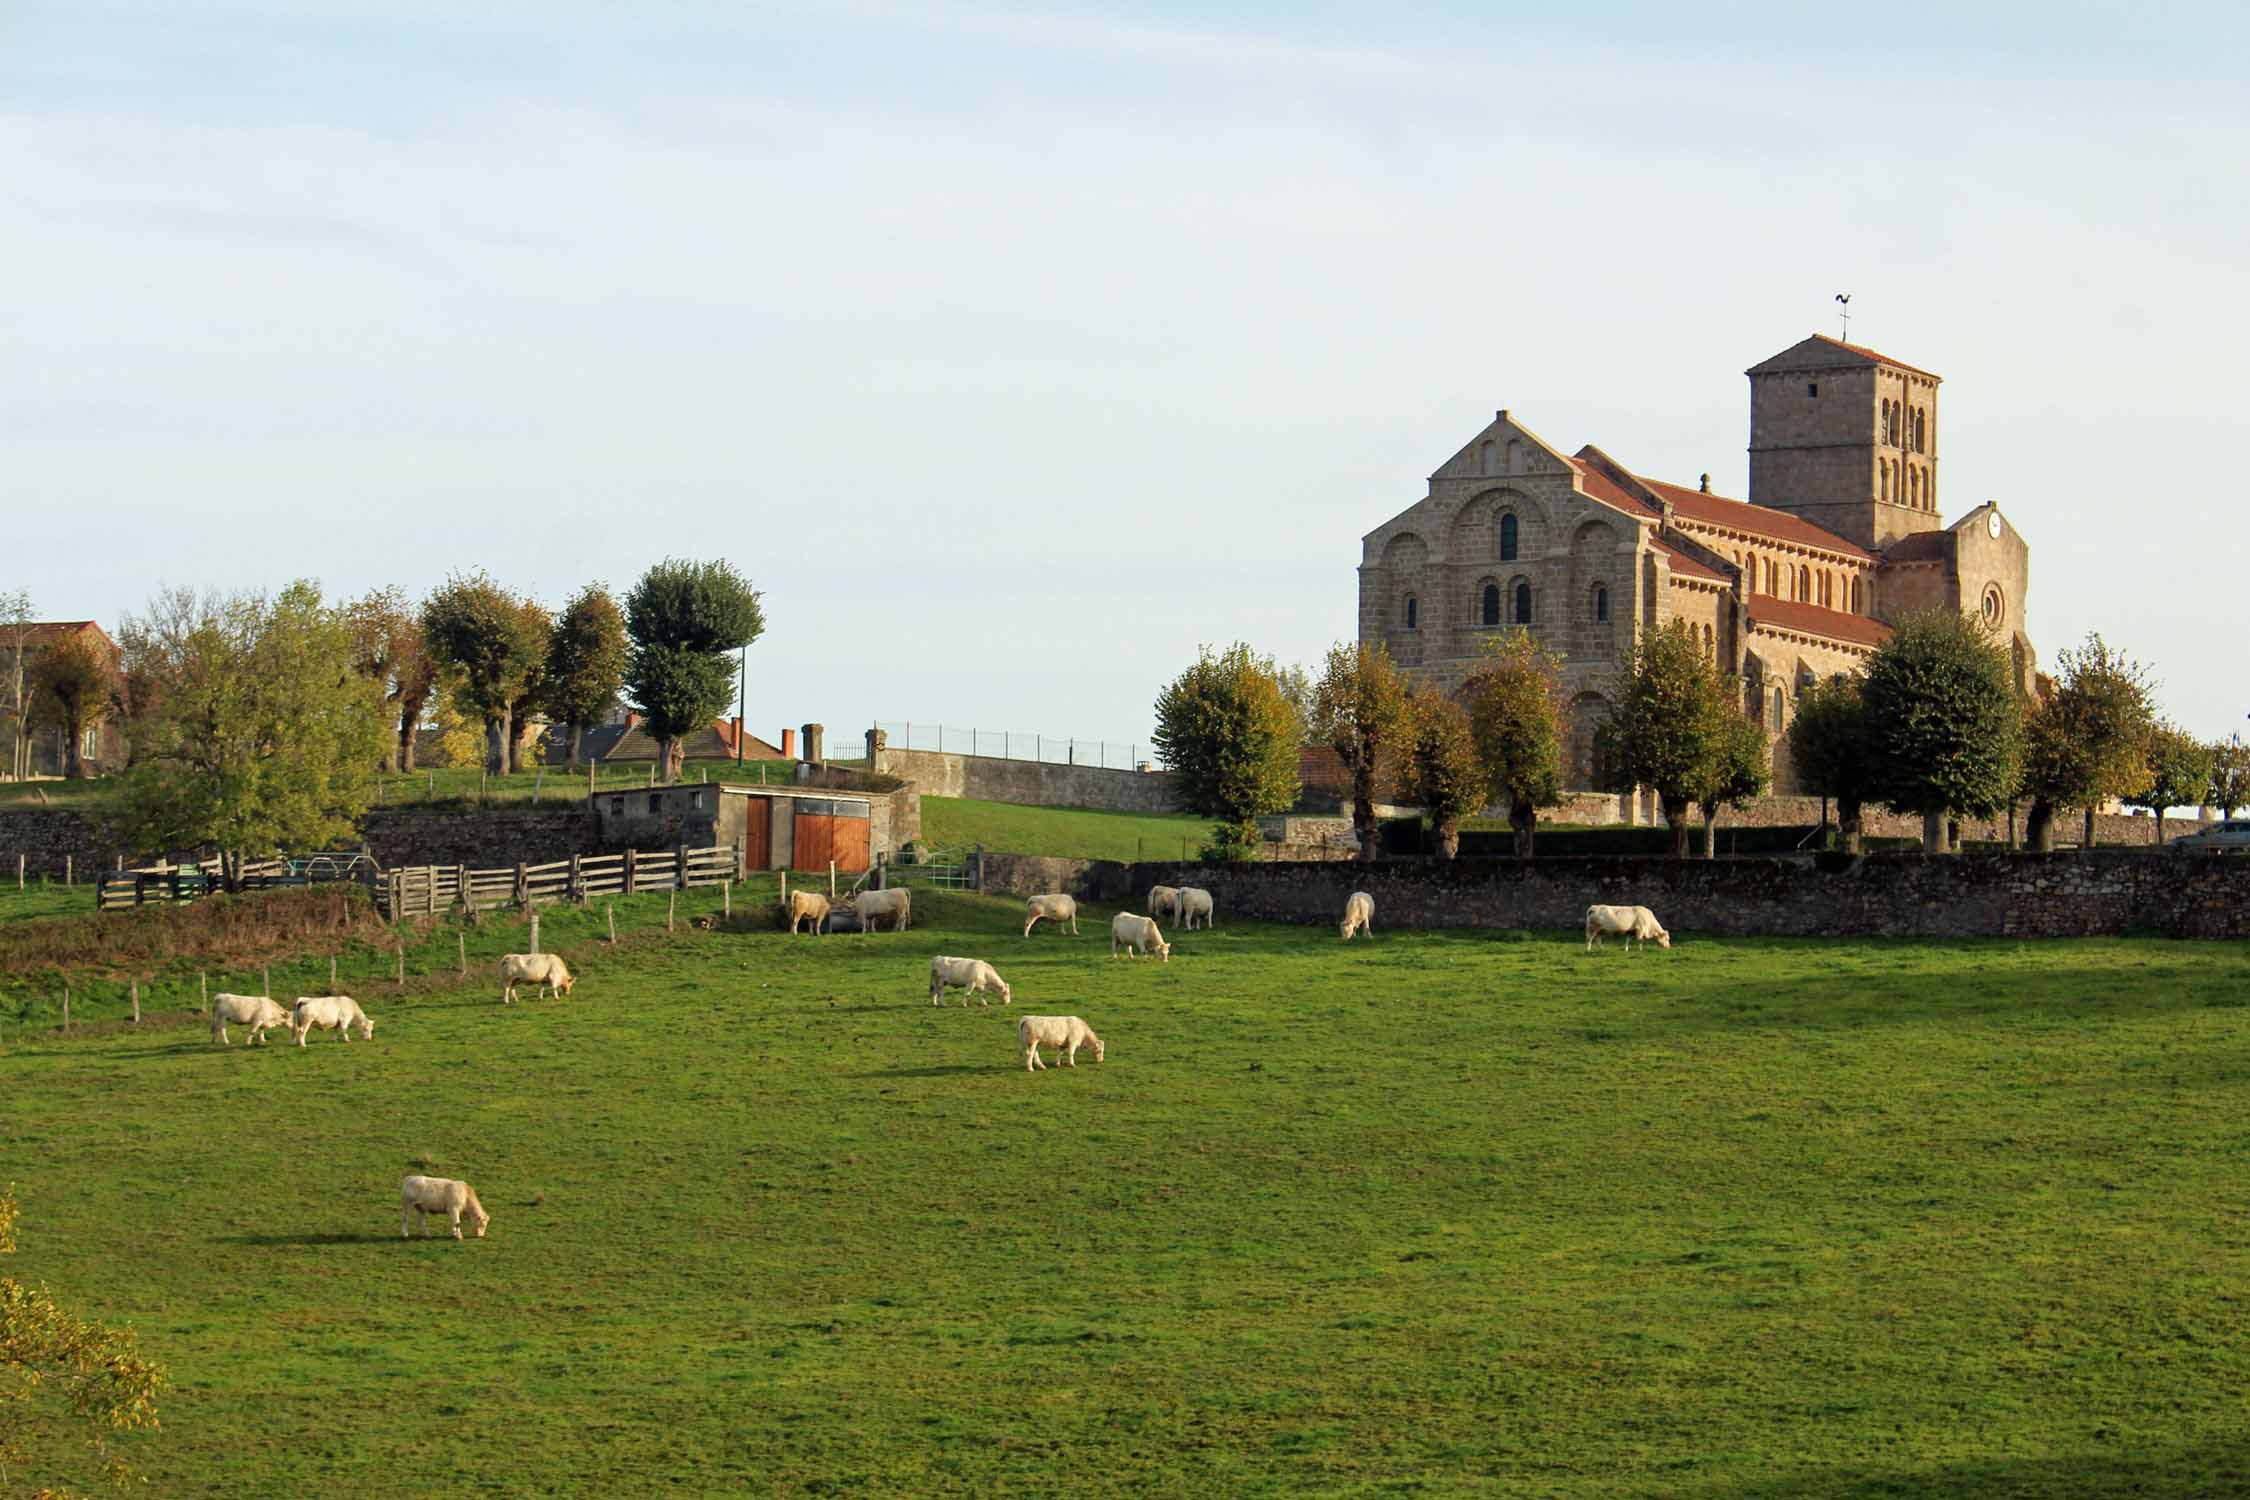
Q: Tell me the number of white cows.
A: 14